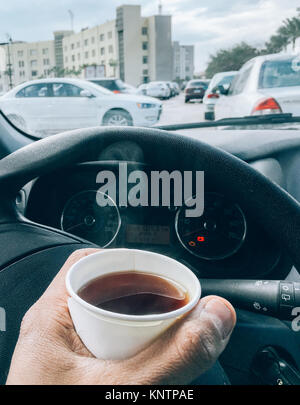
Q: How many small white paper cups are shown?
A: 1